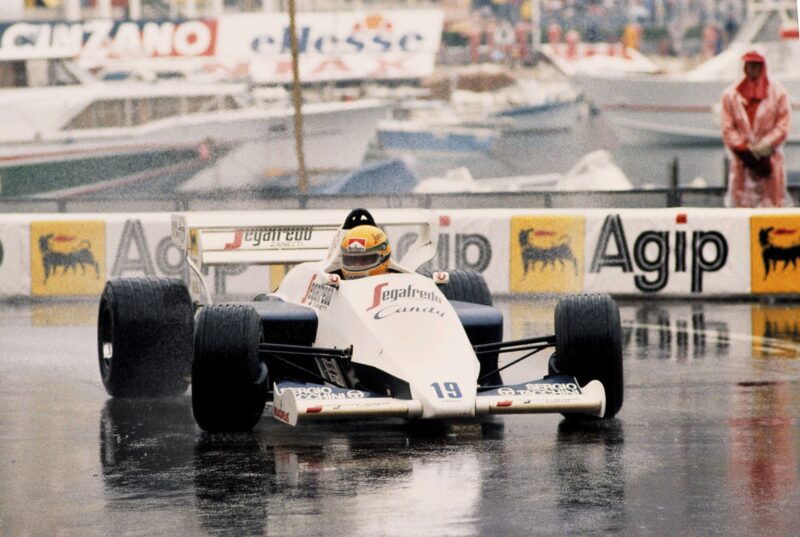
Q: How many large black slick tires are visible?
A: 4